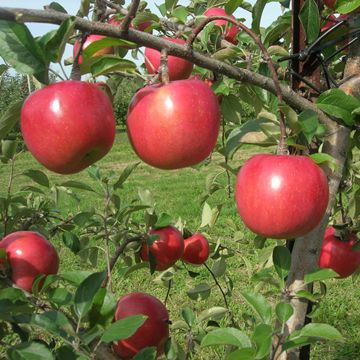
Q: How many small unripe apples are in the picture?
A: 0